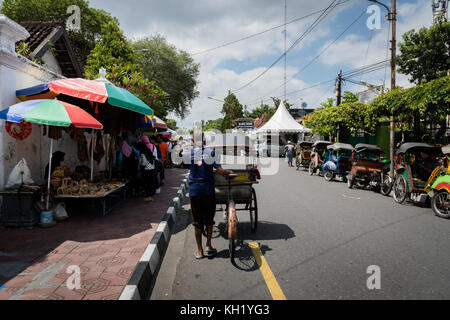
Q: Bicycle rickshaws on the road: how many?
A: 7